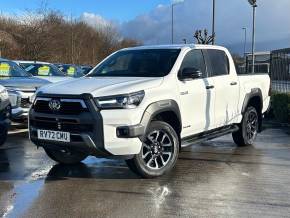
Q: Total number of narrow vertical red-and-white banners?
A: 0